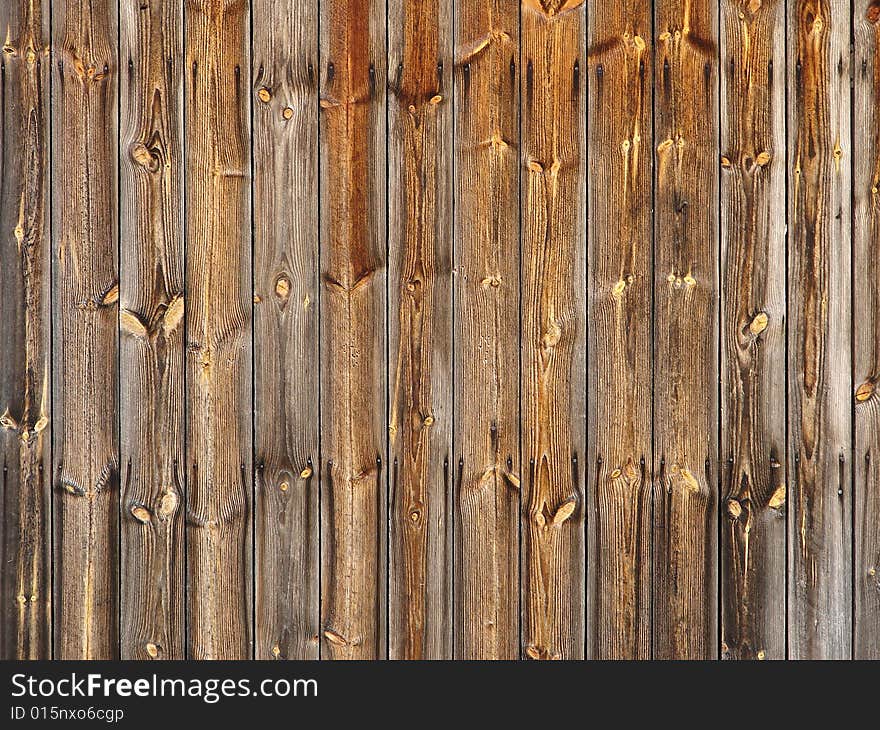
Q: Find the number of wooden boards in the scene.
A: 14